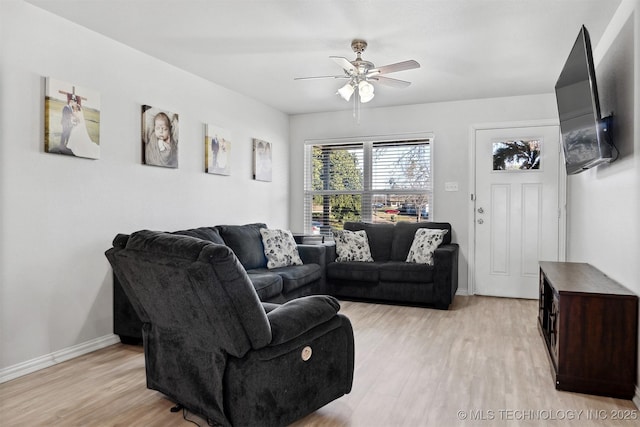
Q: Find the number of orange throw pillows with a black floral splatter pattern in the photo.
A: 0